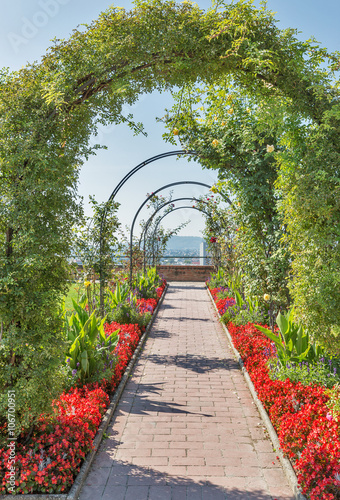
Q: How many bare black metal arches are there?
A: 4